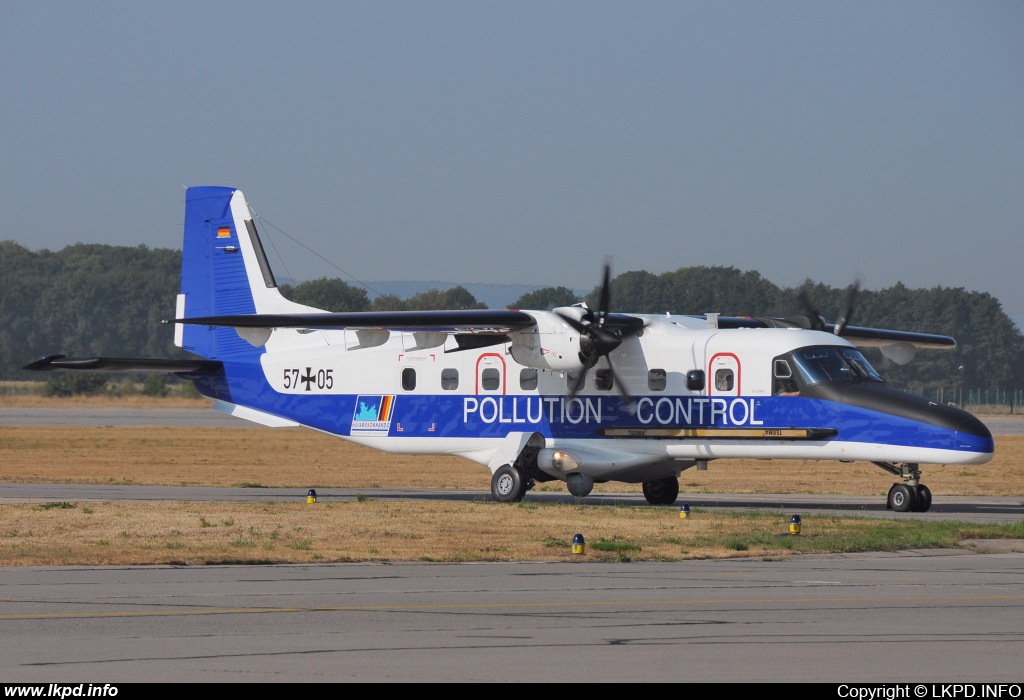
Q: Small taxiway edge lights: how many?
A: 4